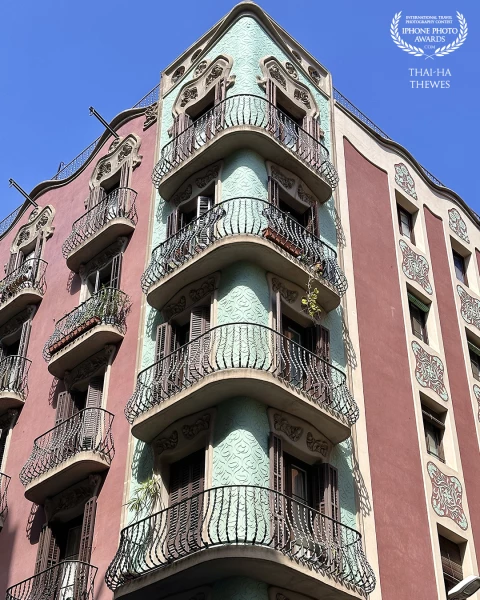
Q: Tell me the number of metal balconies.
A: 11